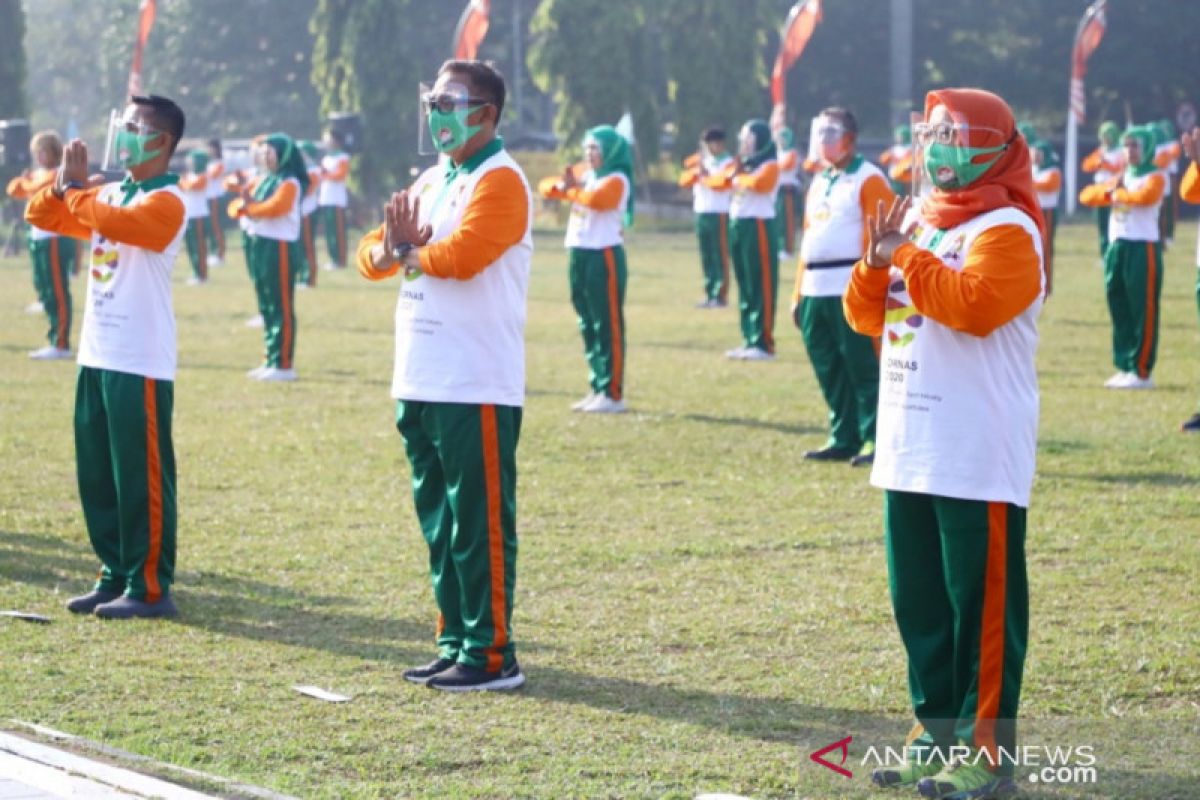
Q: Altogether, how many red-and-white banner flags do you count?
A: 4